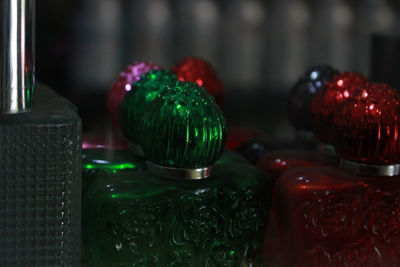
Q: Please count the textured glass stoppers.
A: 7